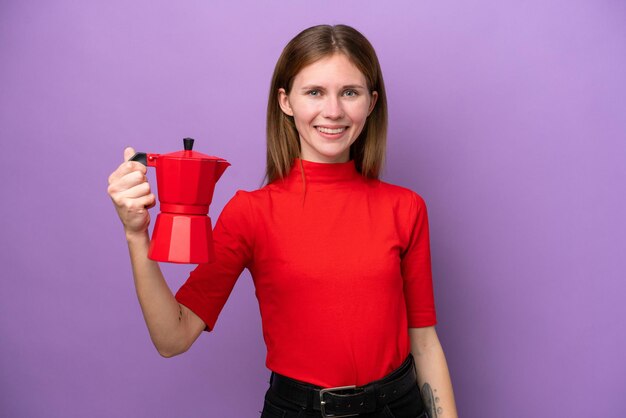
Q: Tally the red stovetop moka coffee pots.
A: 1